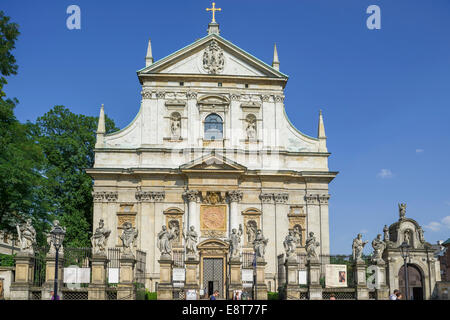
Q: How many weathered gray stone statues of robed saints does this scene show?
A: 12